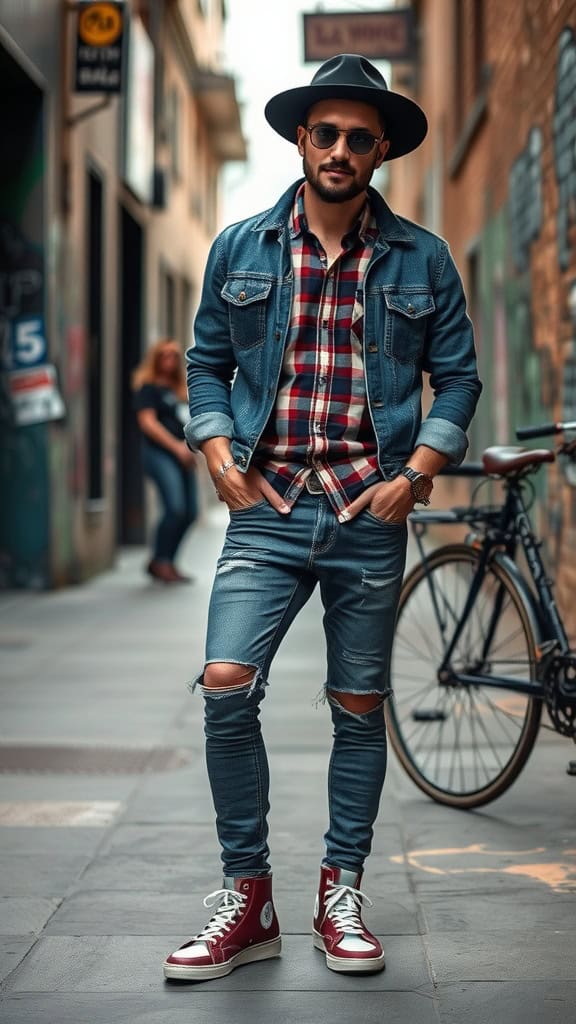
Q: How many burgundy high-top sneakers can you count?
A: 2